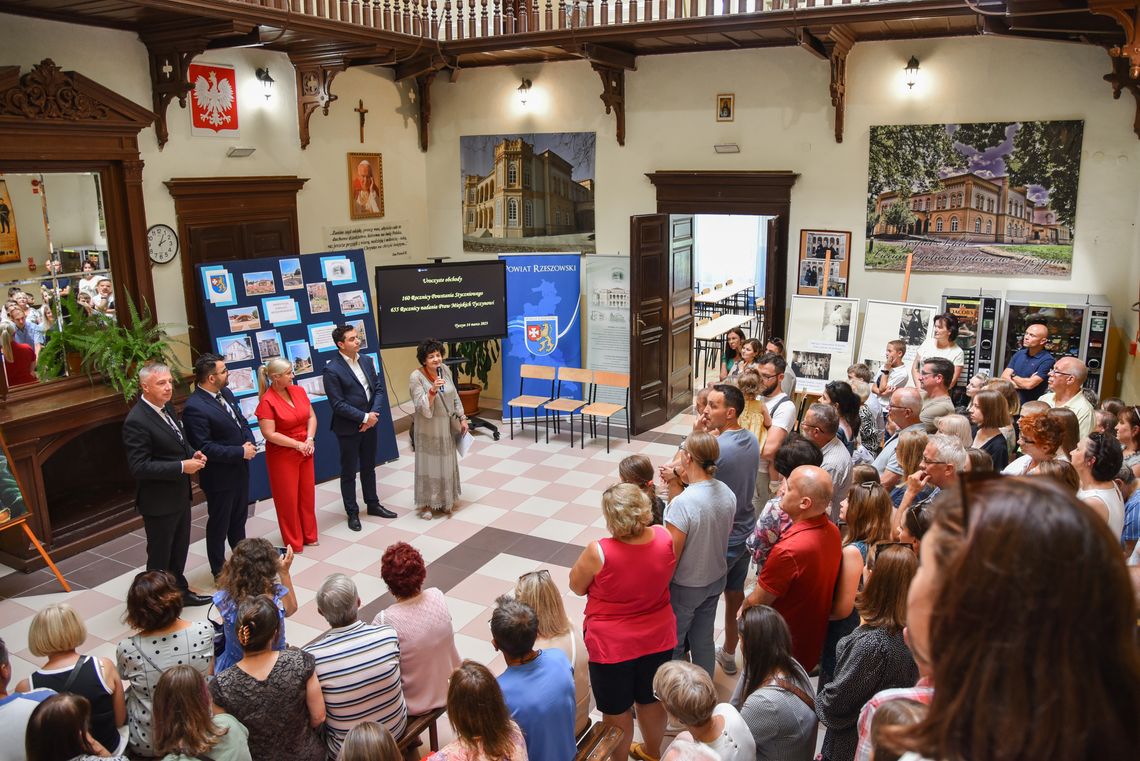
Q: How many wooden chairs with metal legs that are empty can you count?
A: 3